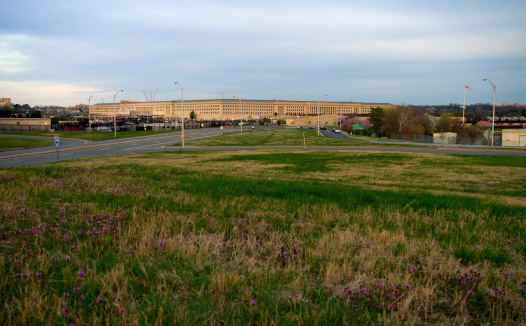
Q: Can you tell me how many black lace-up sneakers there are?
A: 0